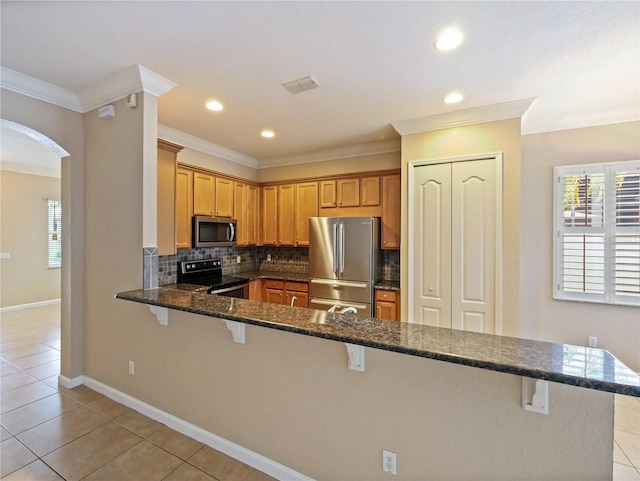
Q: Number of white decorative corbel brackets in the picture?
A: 4